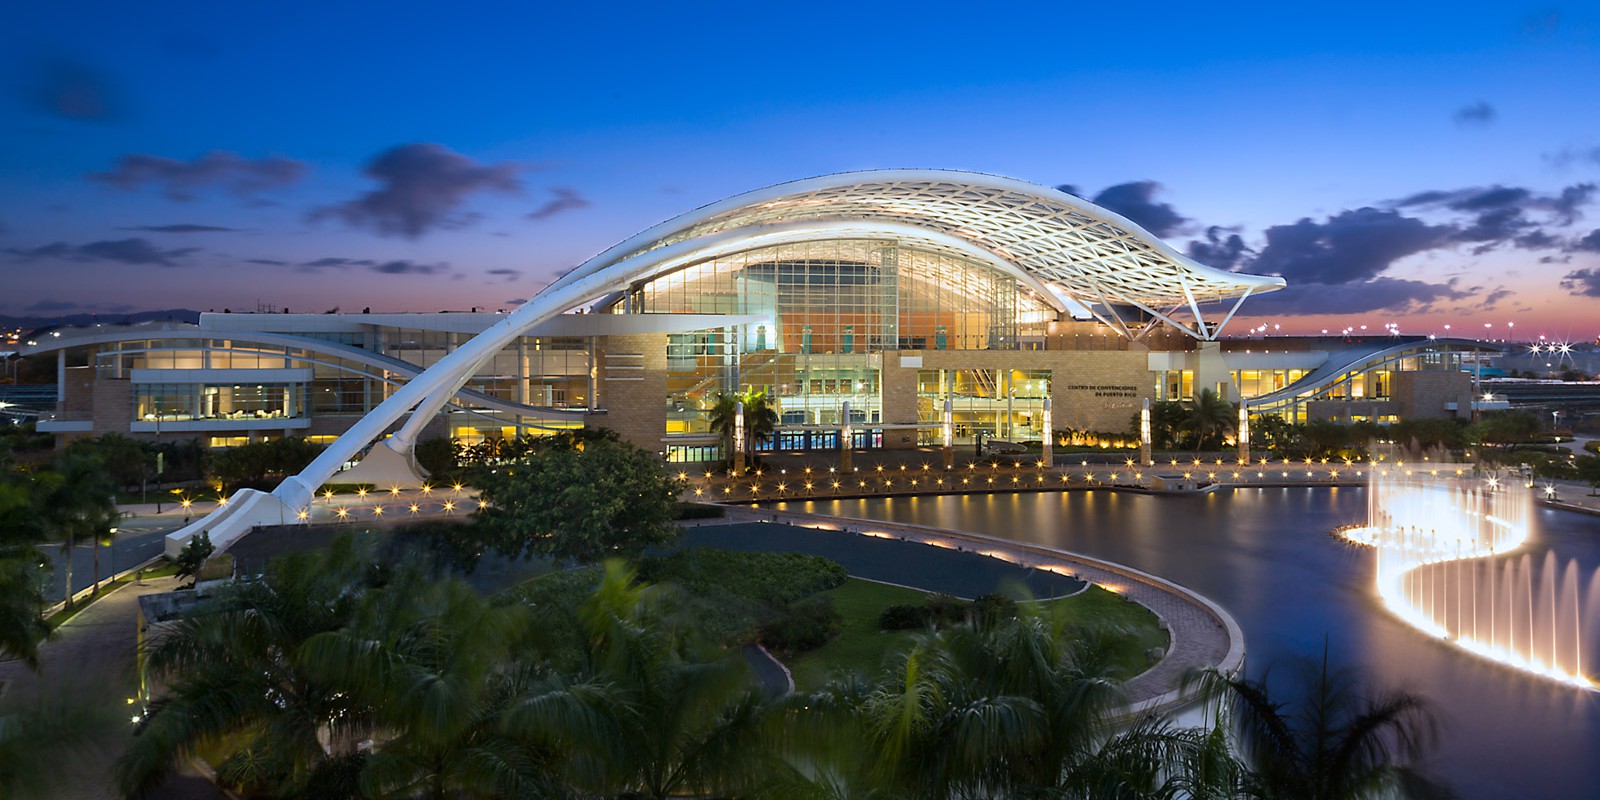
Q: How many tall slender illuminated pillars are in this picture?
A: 6